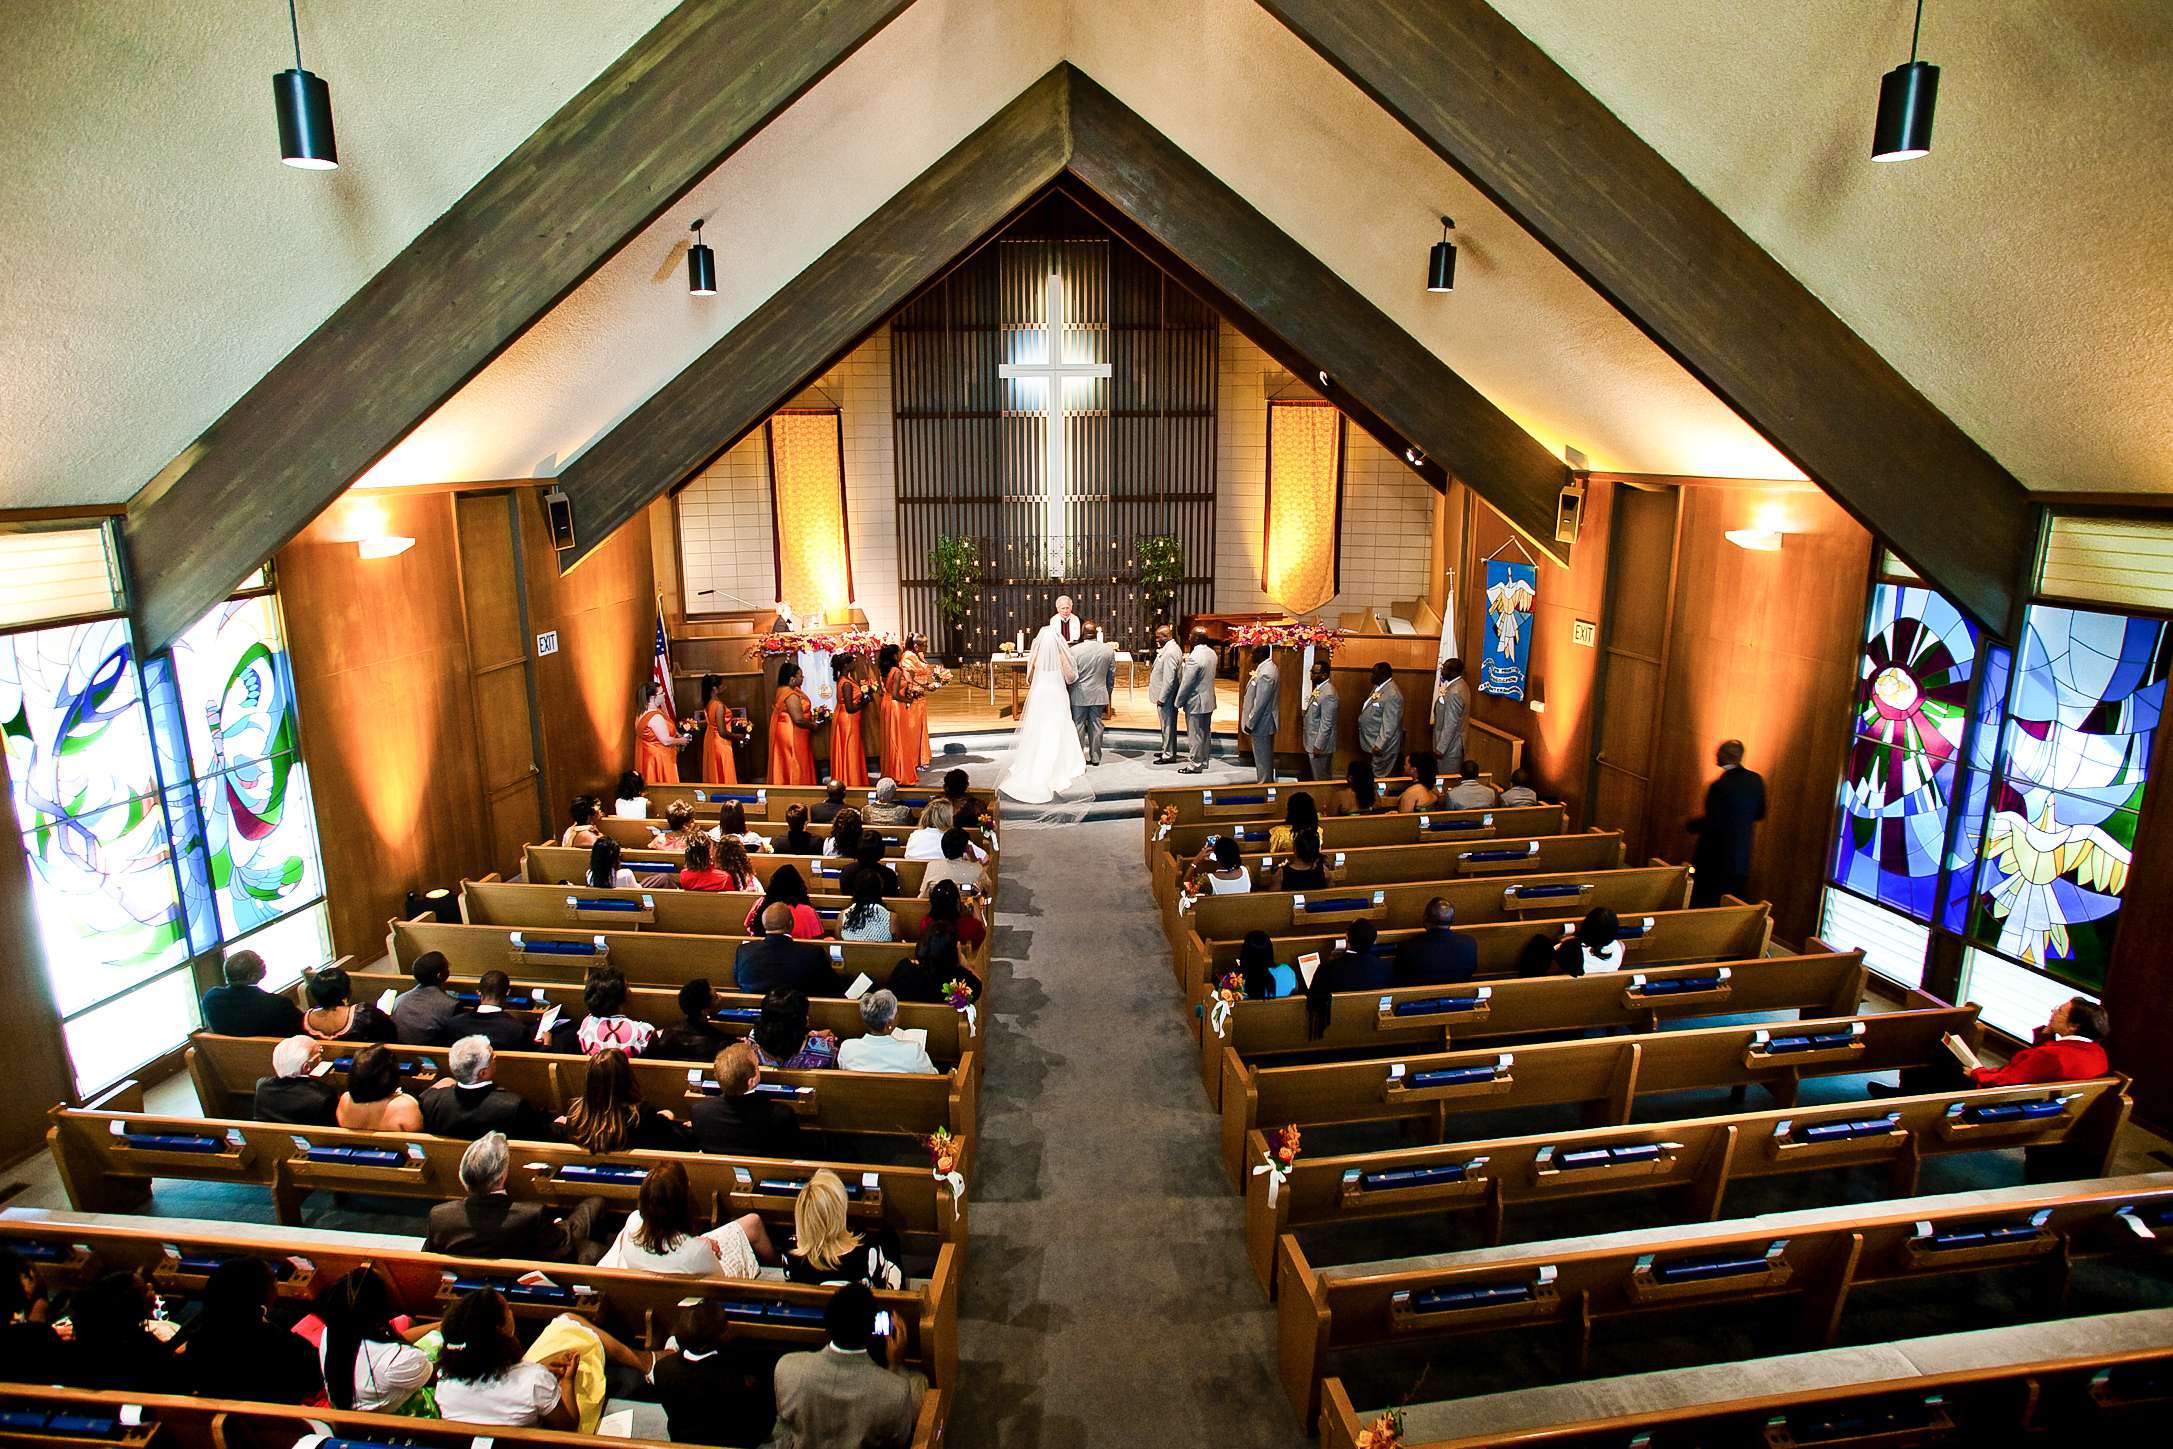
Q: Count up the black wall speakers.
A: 2